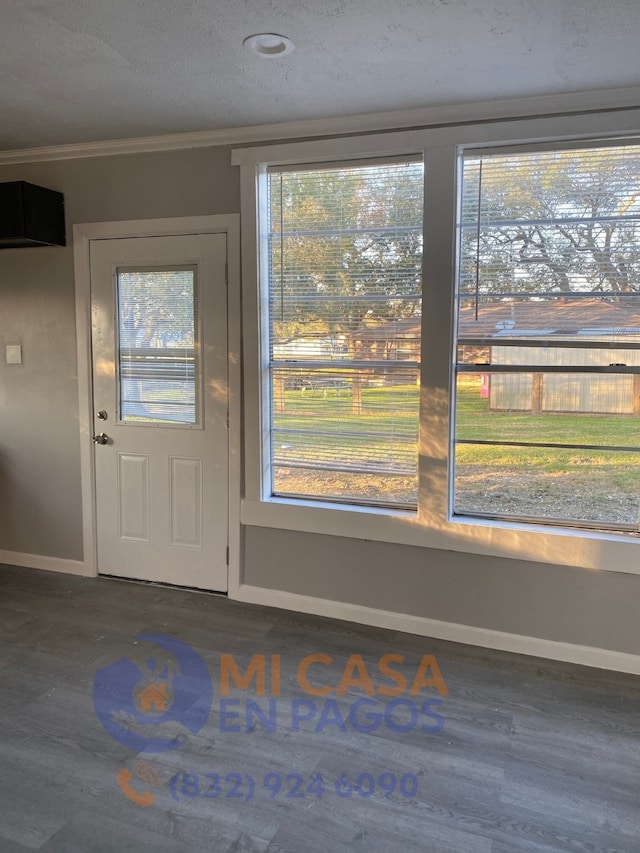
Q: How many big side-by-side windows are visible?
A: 2